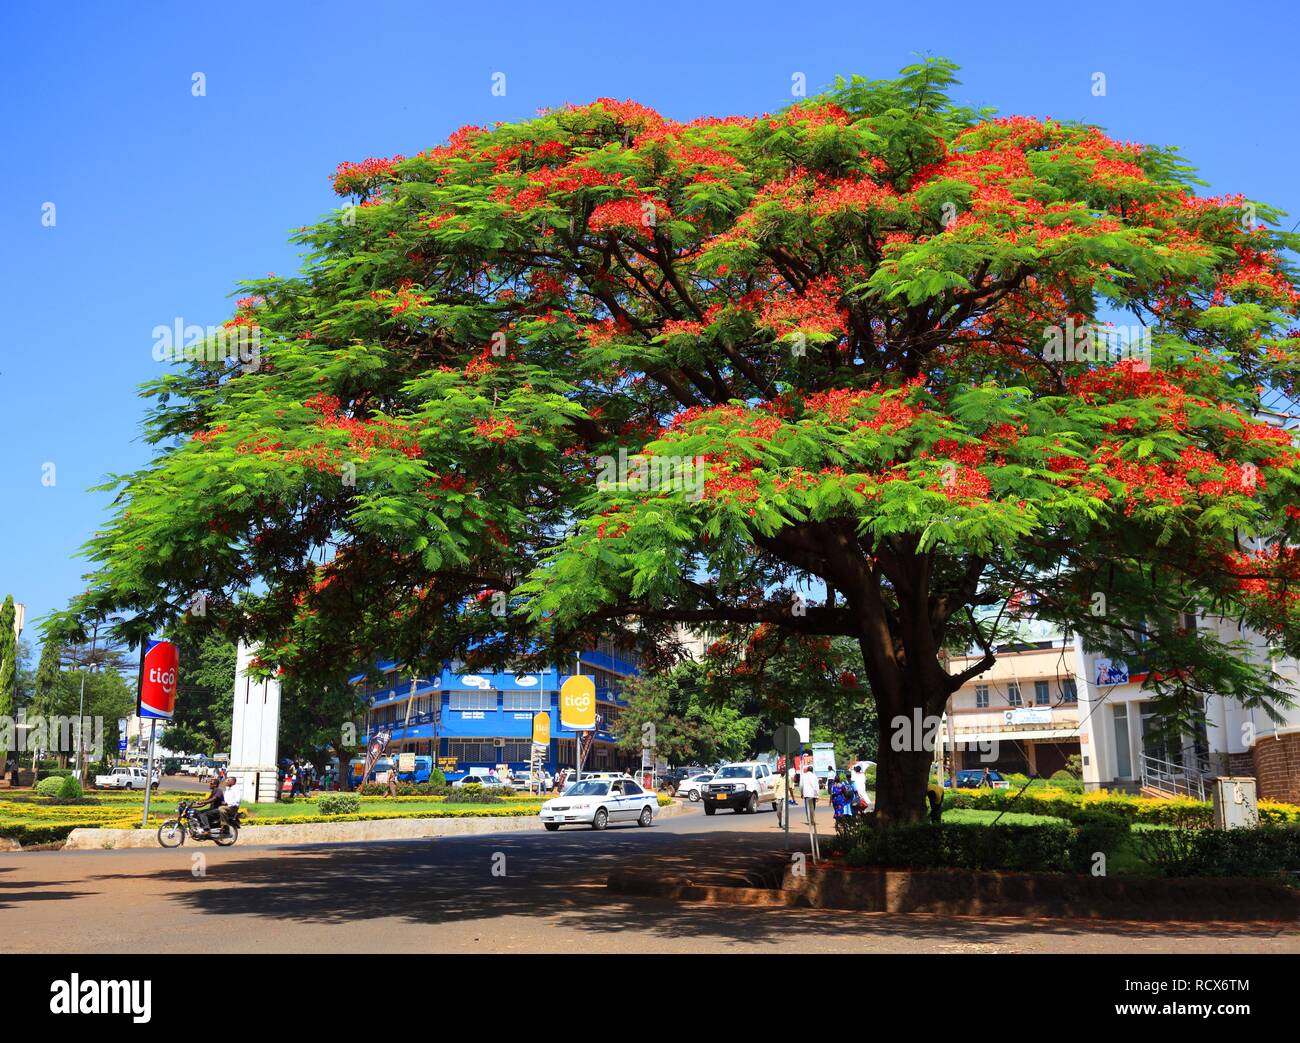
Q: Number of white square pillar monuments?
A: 1